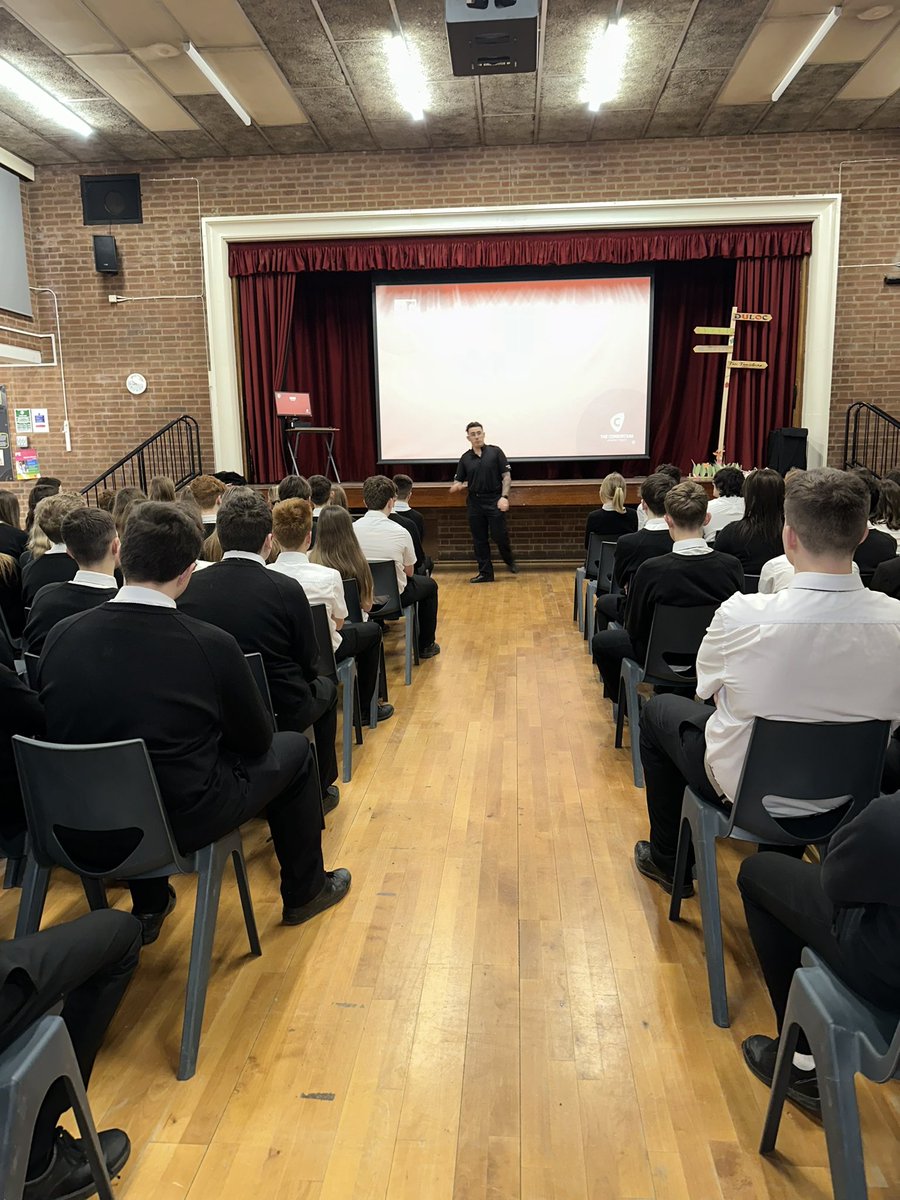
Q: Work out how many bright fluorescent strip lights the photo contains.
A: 3